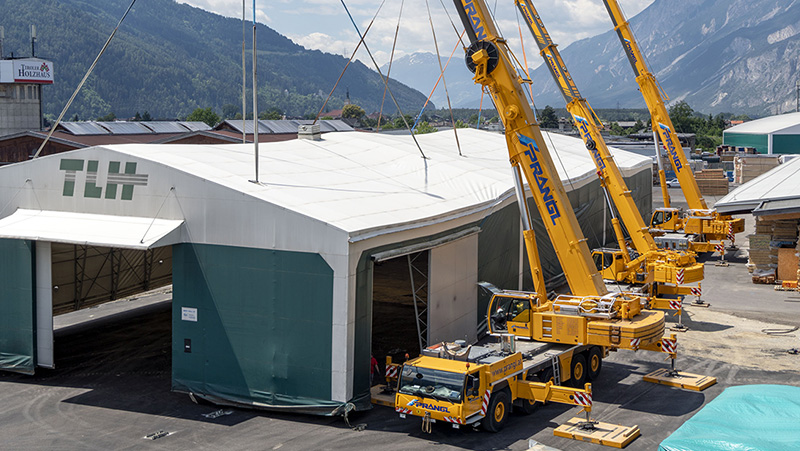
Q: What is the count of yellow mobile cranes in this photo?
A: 3